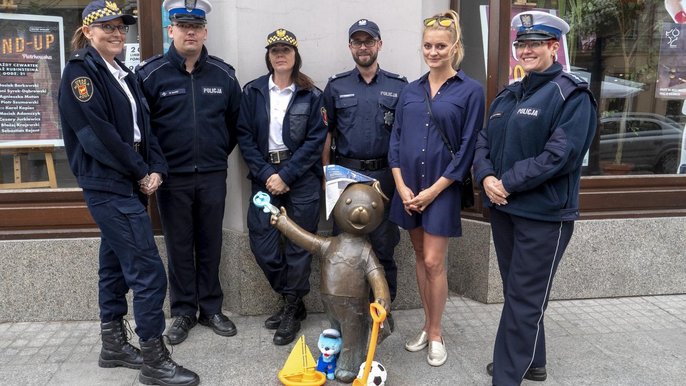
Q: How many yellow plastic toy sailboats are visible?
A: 1